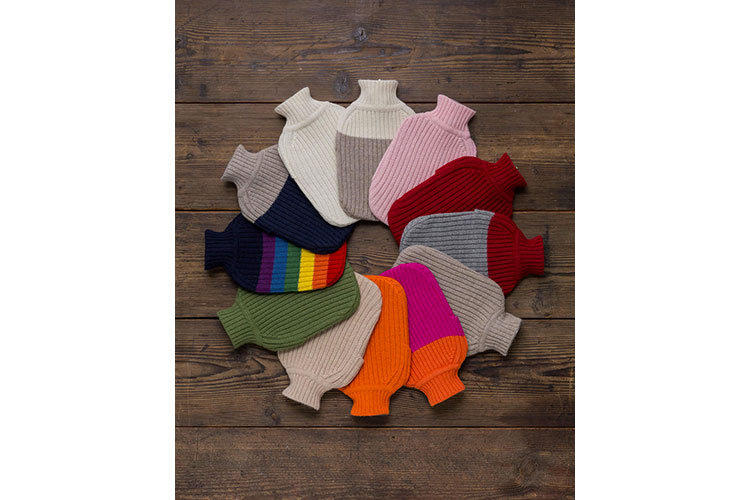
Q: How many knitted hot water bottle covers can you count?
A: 12